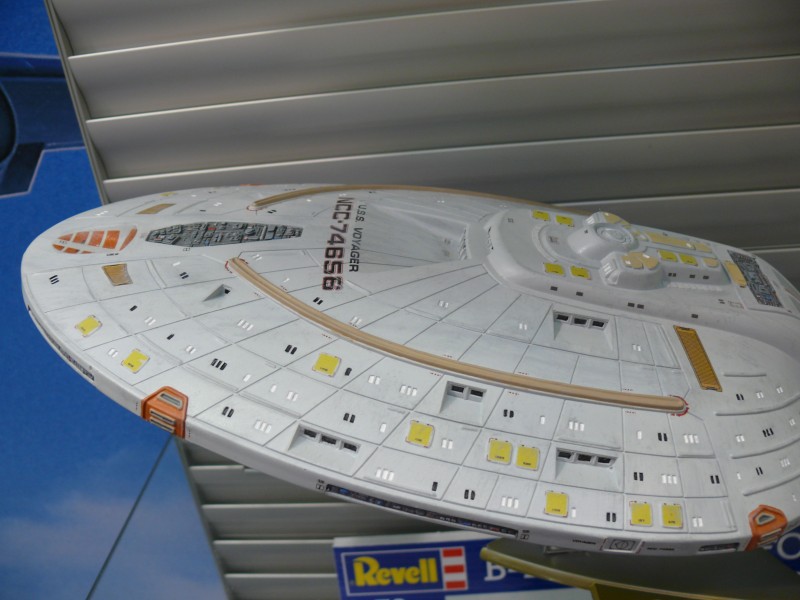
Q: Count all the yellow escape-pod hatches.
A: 15